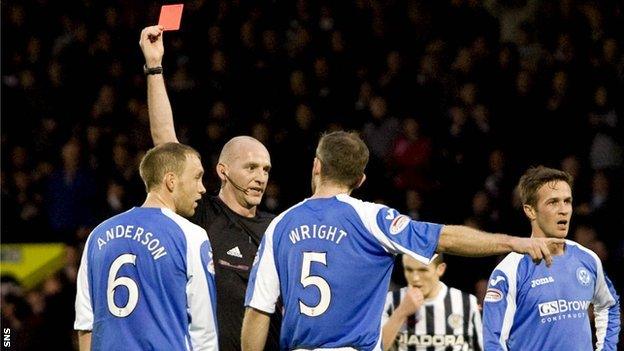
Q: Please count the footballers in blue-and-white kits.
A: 3